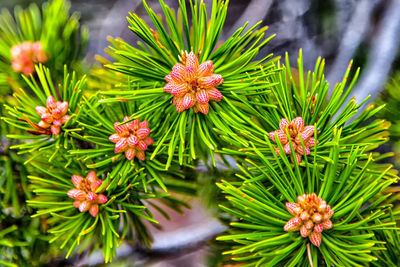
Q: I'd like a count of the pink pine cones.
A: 7